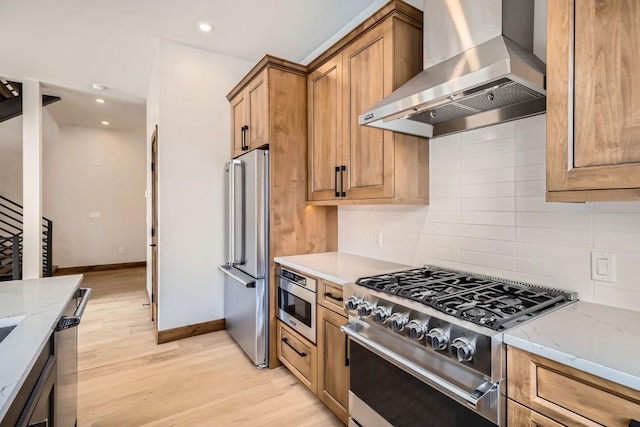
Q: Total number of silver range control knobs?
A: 7